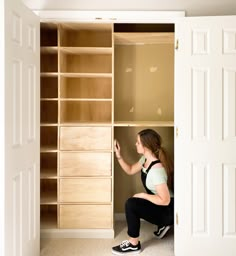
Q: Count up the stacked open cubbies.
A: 12